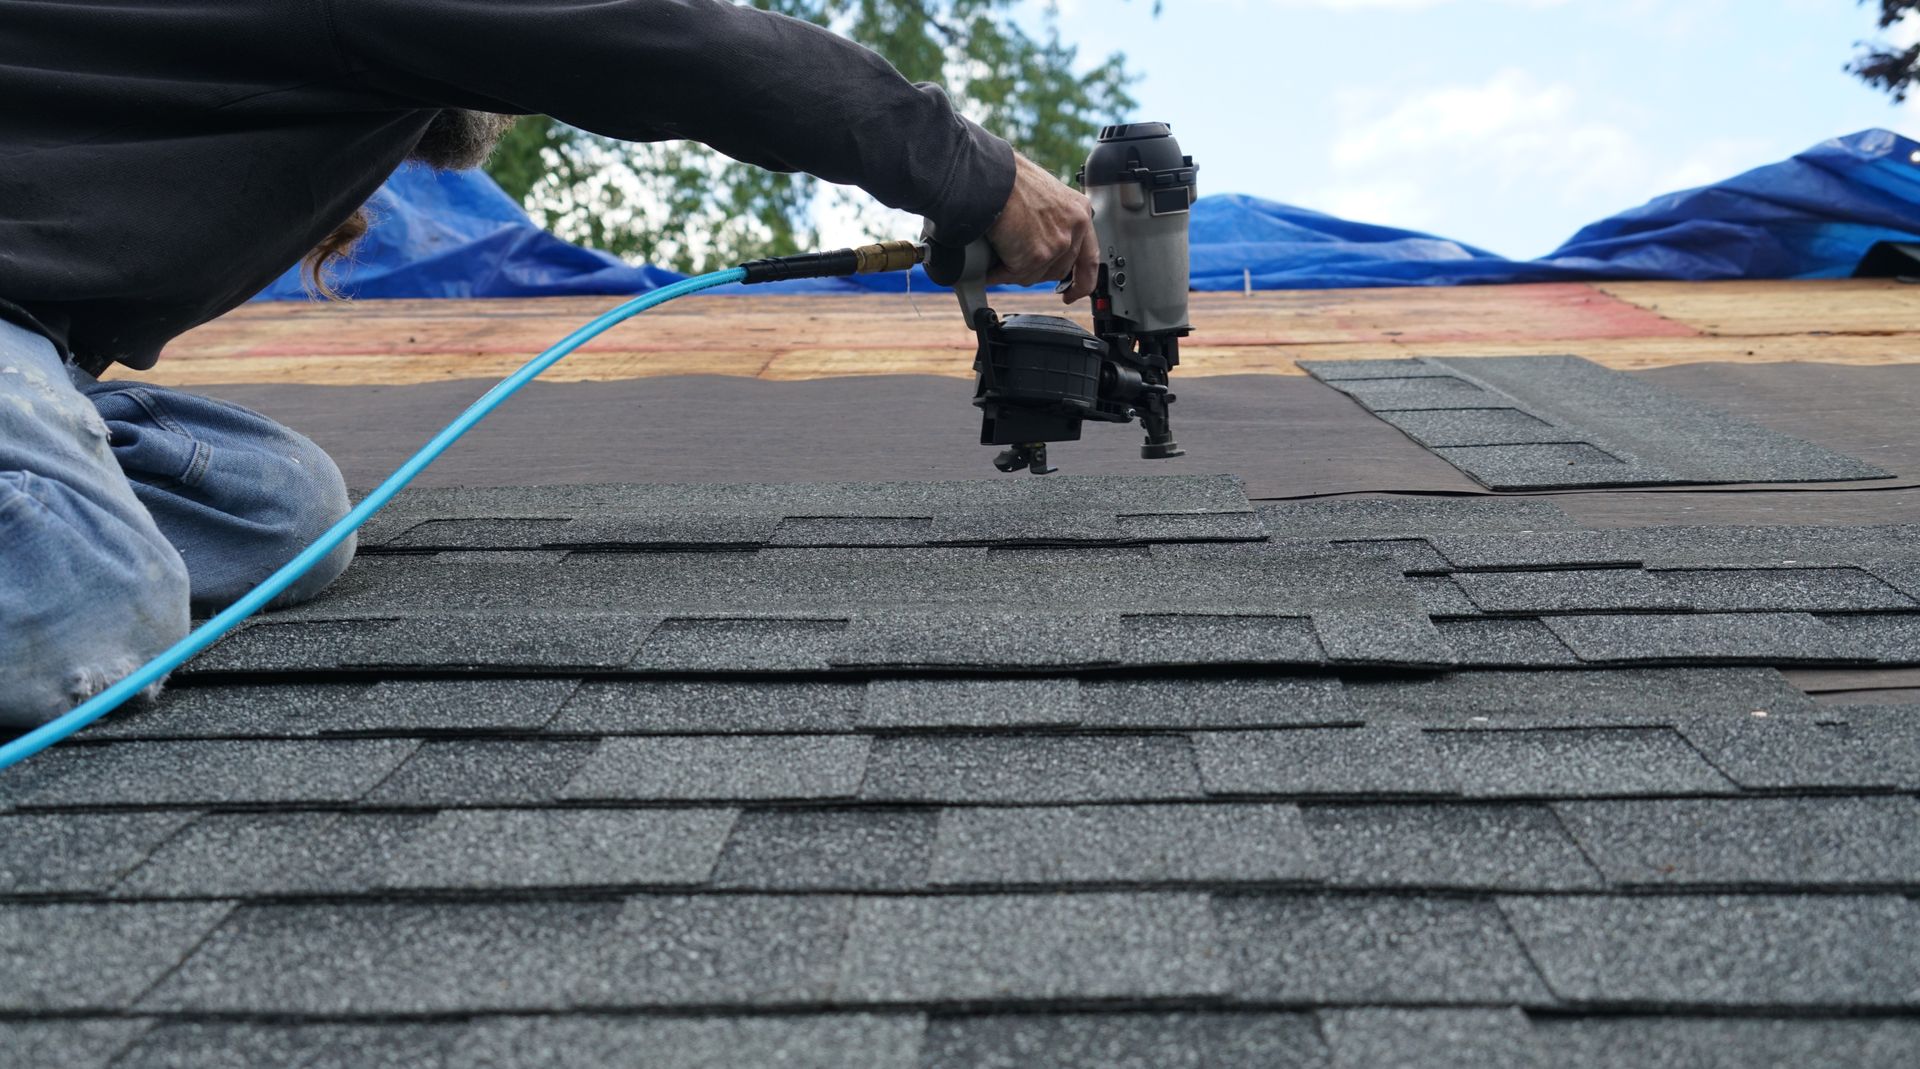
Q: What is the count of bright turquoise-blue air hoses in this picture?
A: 1